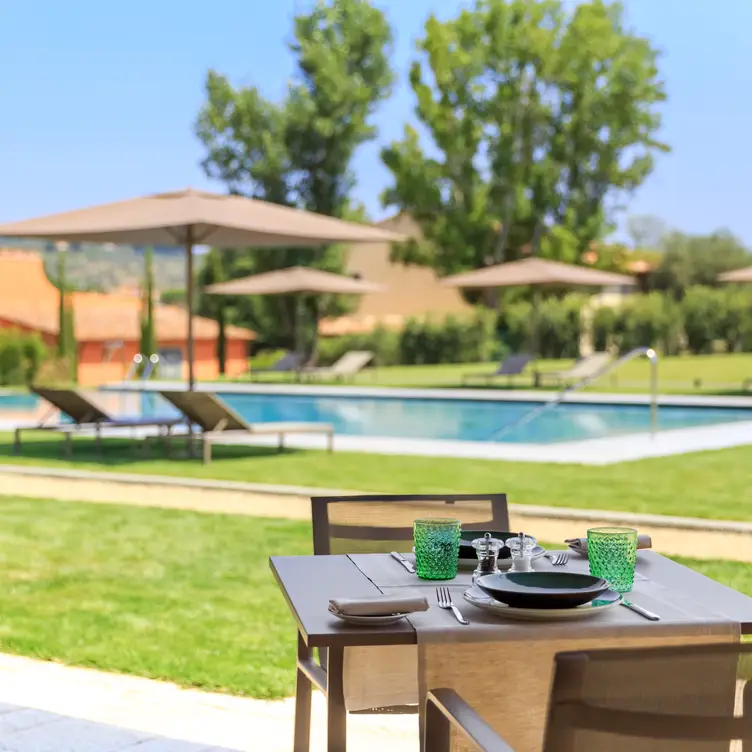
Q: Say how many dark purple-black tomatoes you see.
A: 0